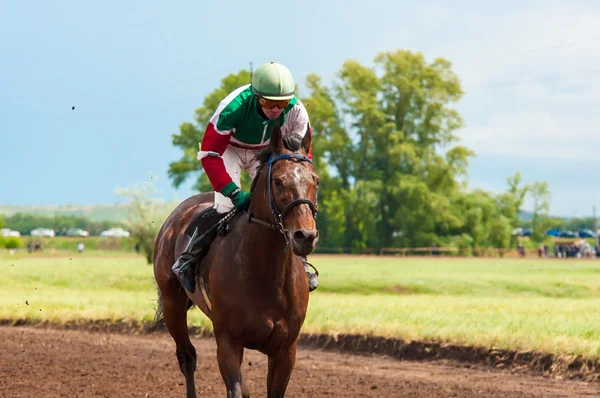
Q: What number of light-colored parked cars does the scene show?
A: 4